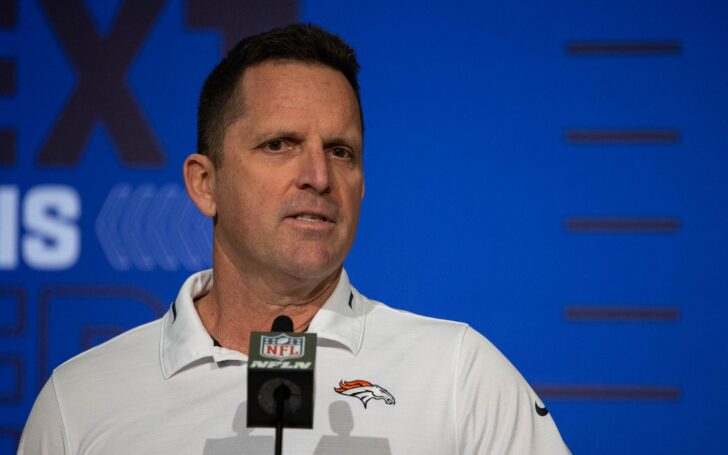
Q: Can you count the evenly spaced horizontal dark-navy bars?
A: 5